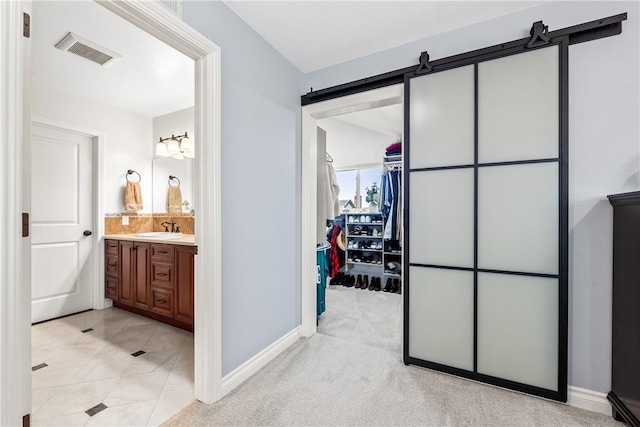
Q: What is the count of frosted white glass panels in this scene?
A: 6